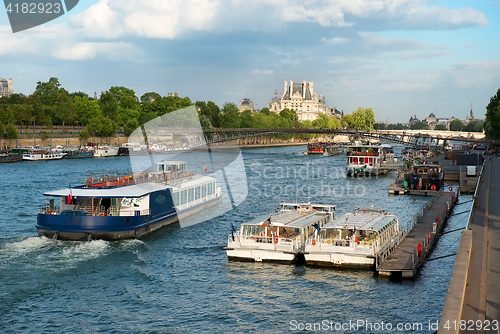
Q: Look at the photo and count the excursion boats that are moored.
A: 2